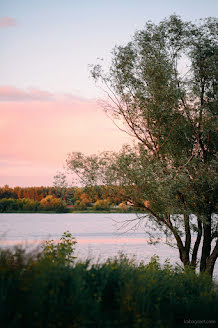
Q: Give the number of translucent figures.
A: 0